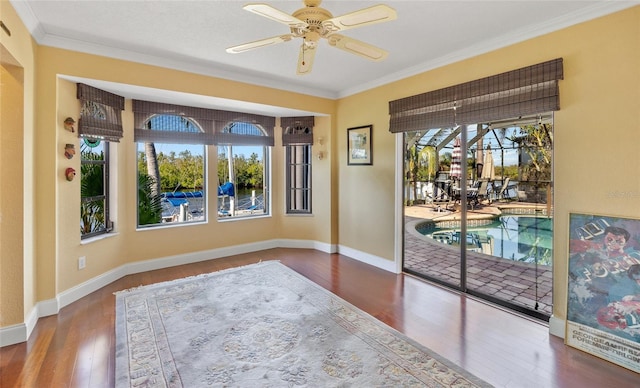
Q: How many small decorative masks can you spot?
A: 3